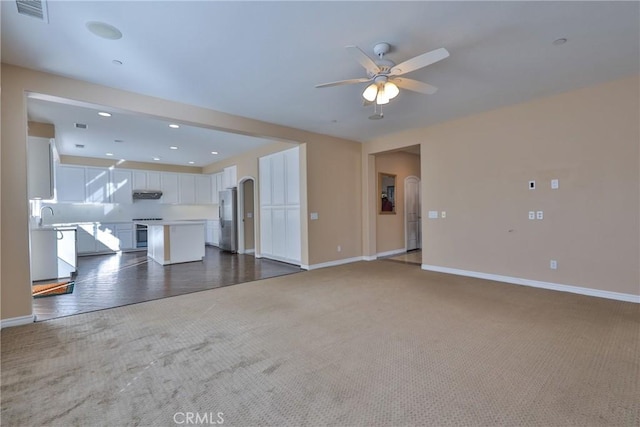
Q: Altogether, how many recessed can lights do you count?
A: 7